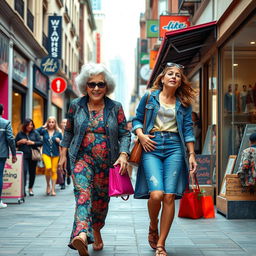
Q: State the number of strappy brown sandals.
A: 2